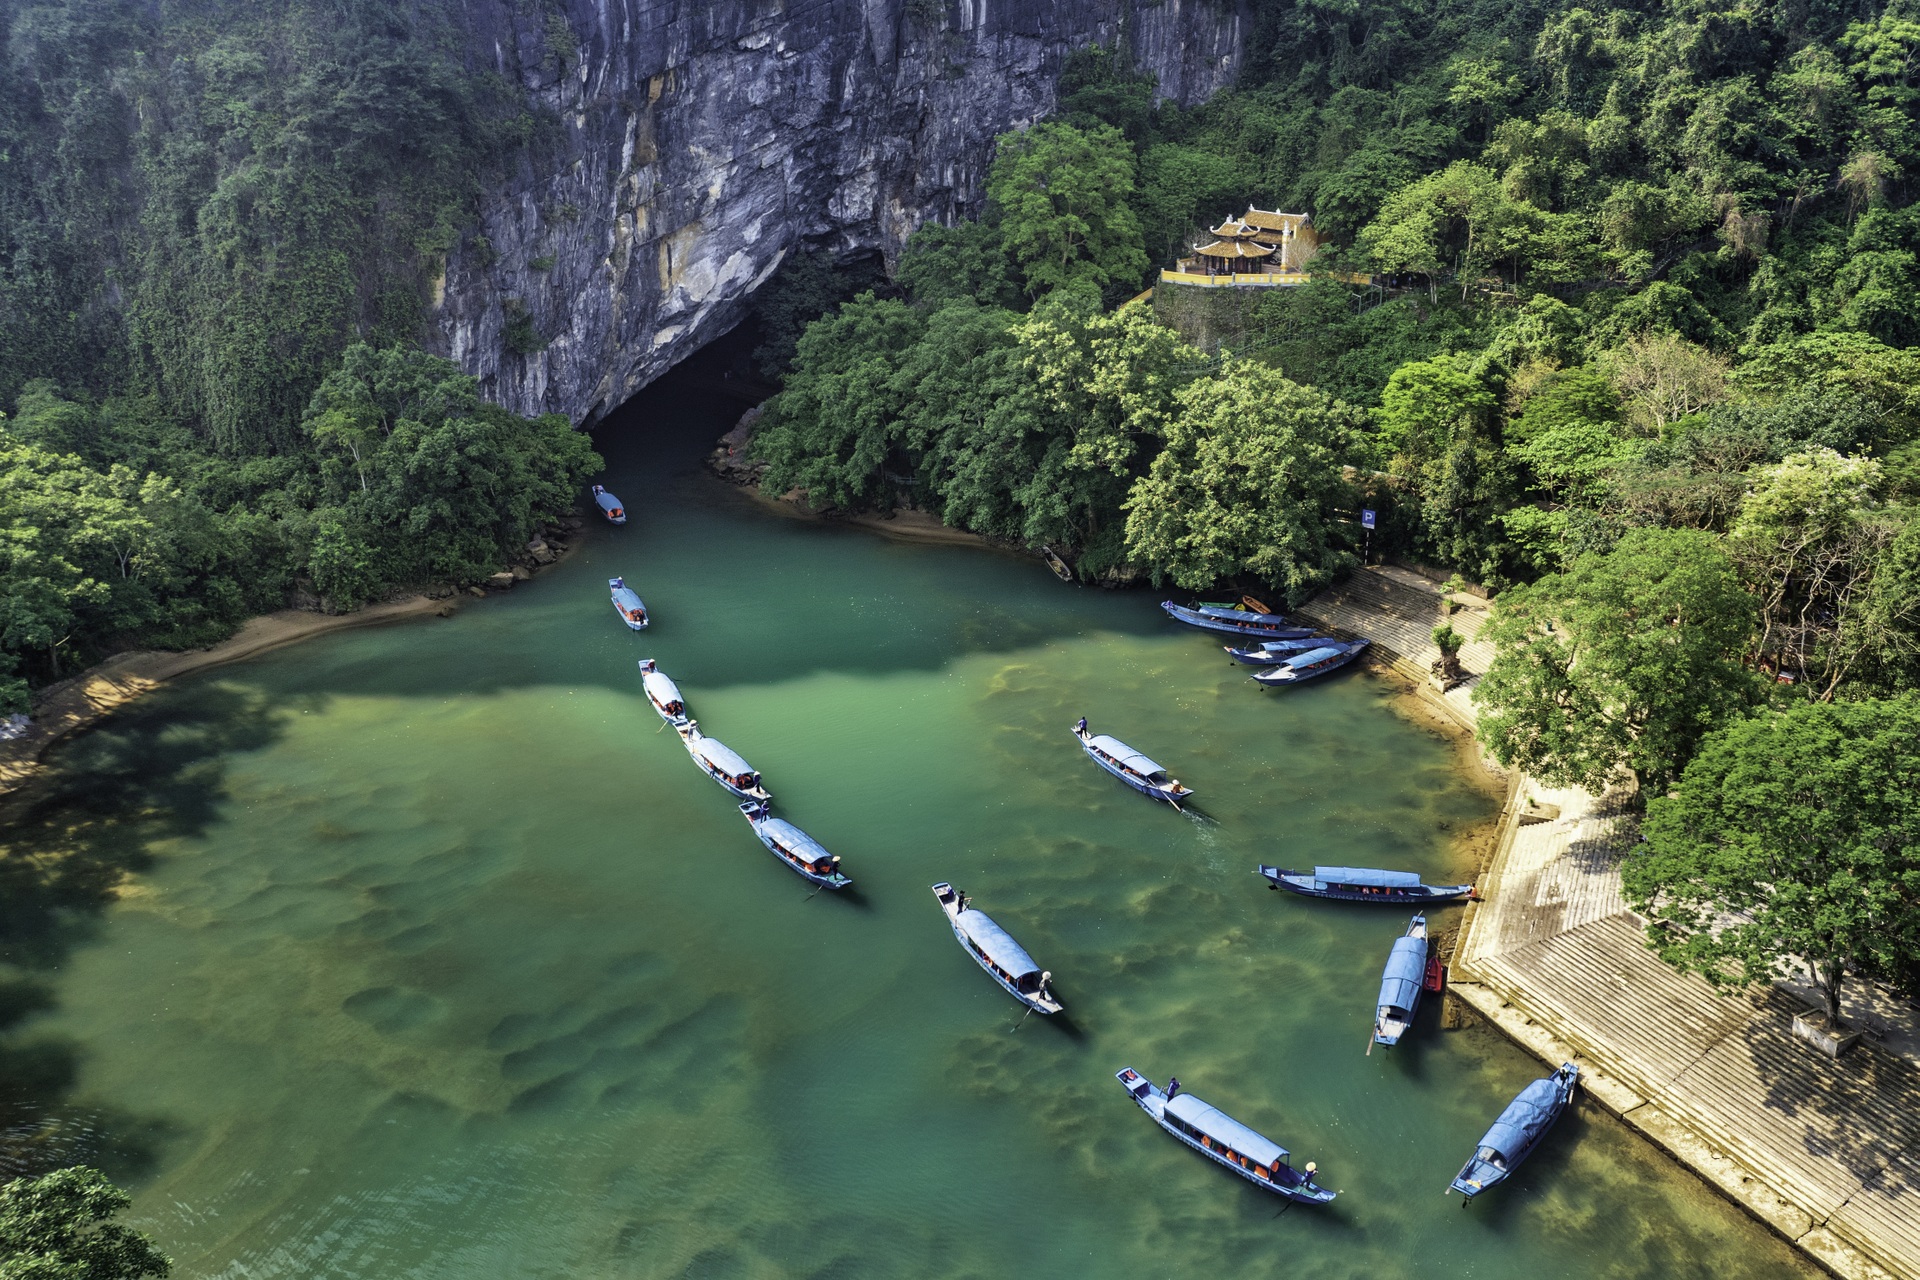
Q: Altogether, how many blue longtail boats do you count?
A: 14